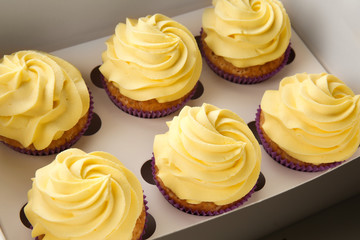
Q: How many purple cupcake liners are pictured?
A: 6